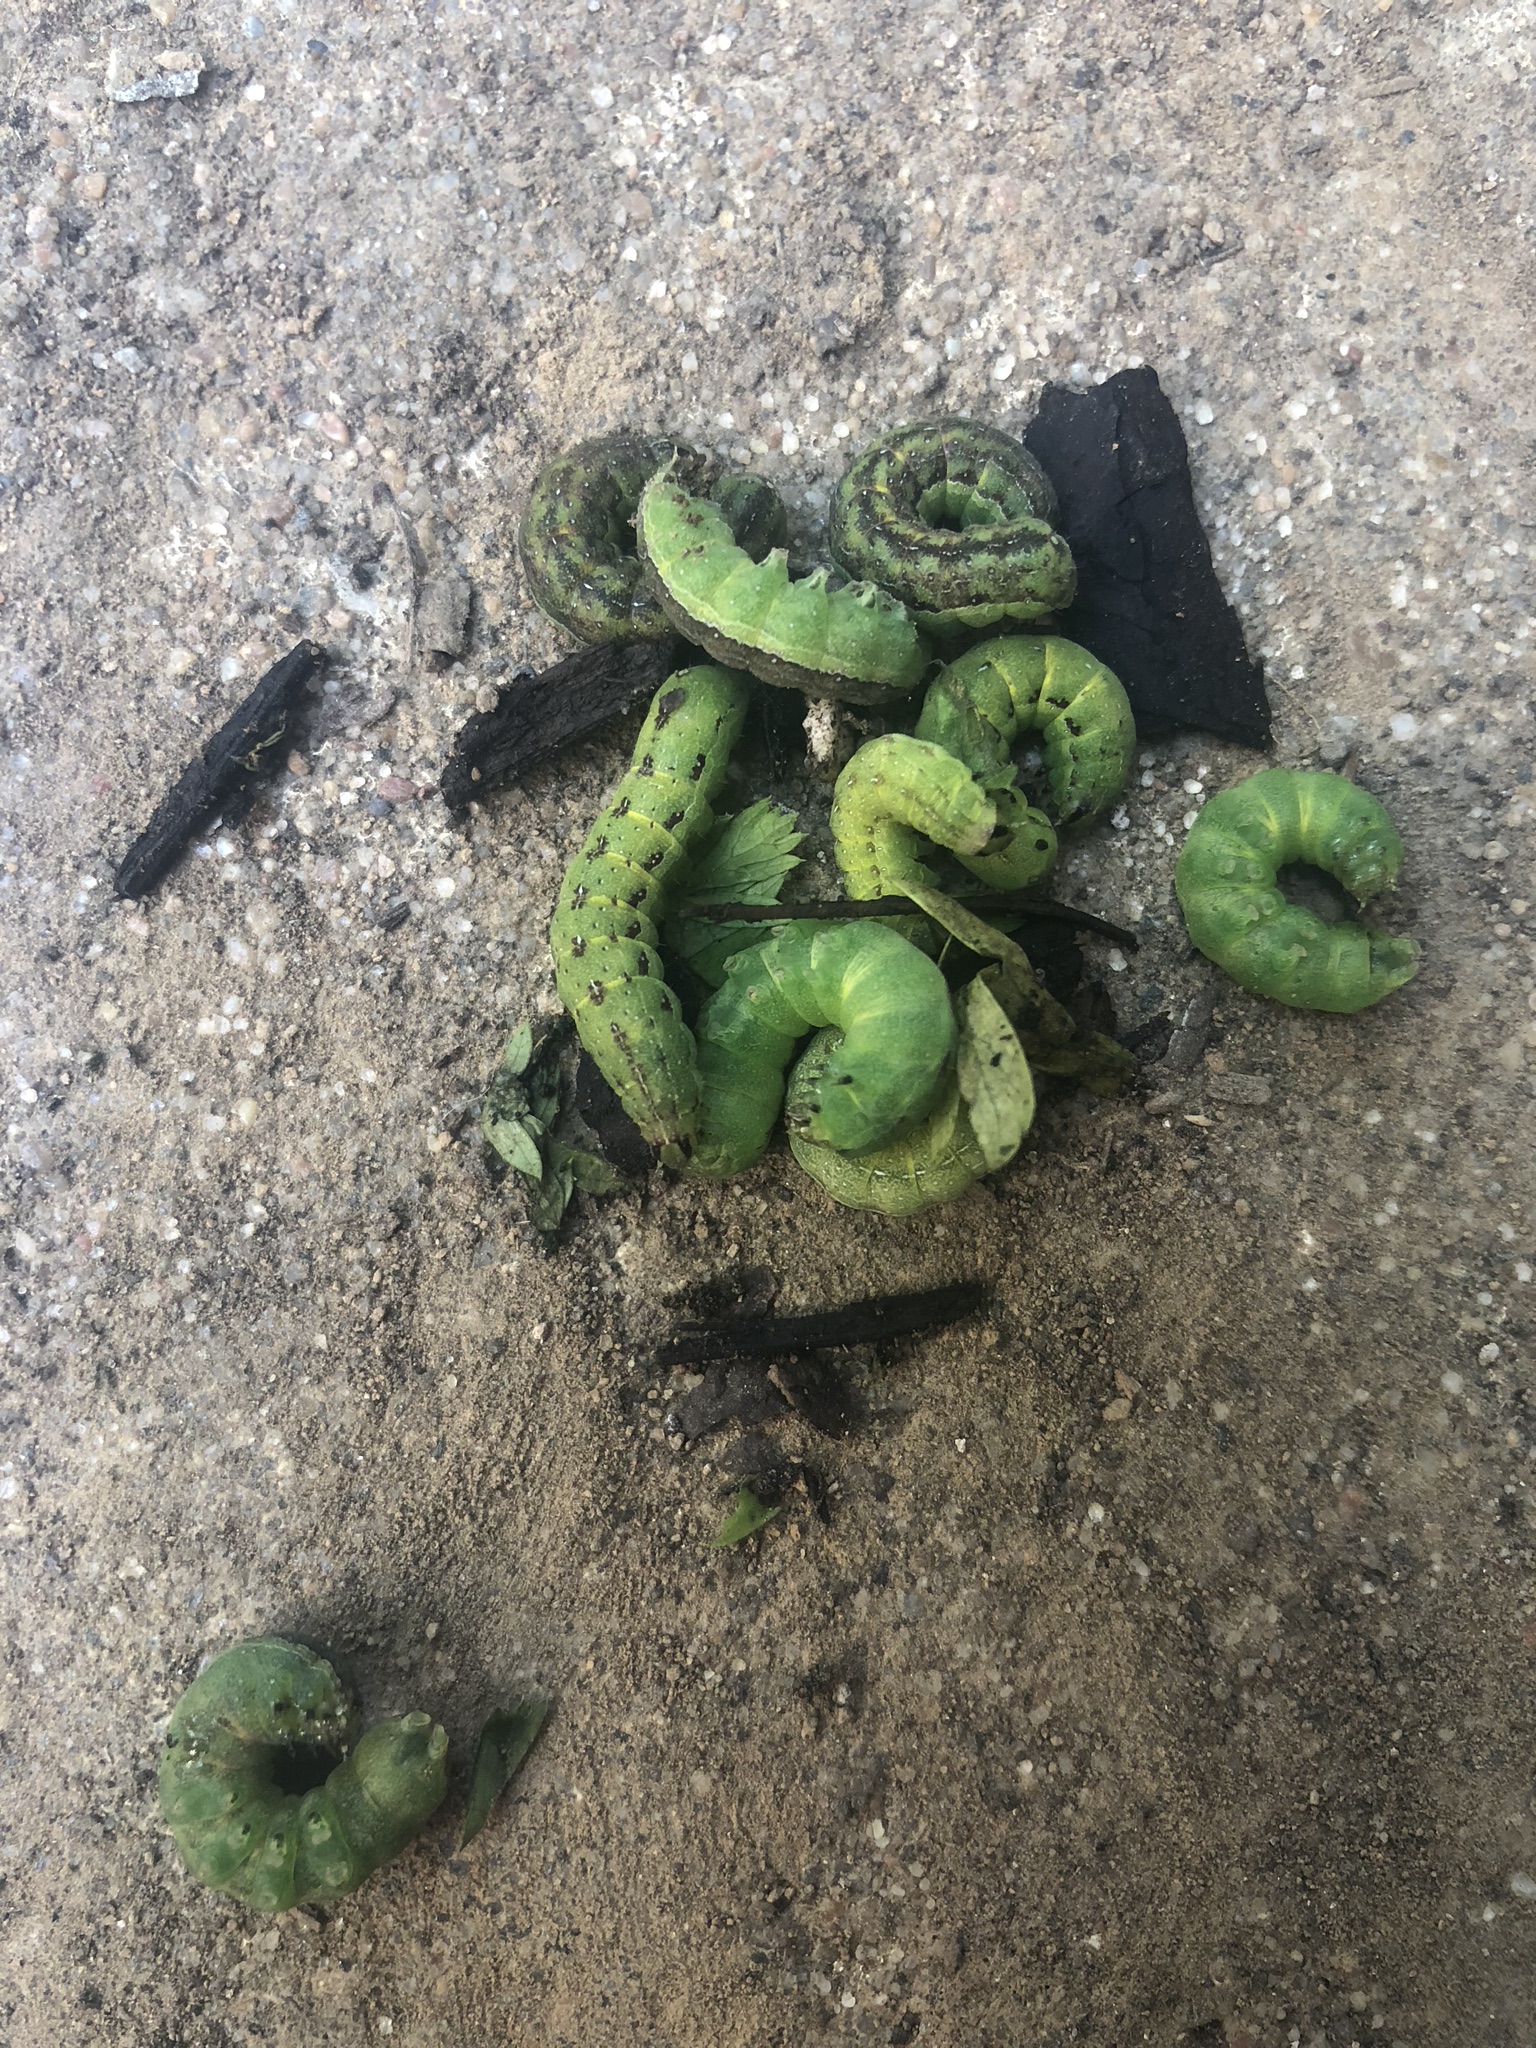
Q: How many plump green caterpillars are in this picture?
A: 10